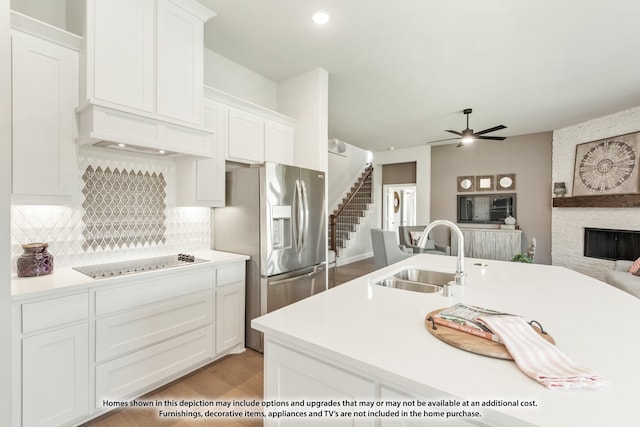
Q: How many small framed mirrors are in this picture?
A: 3